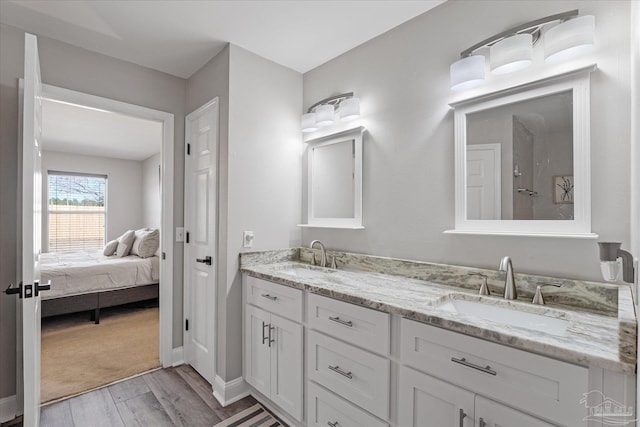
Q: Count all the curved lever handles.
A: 4